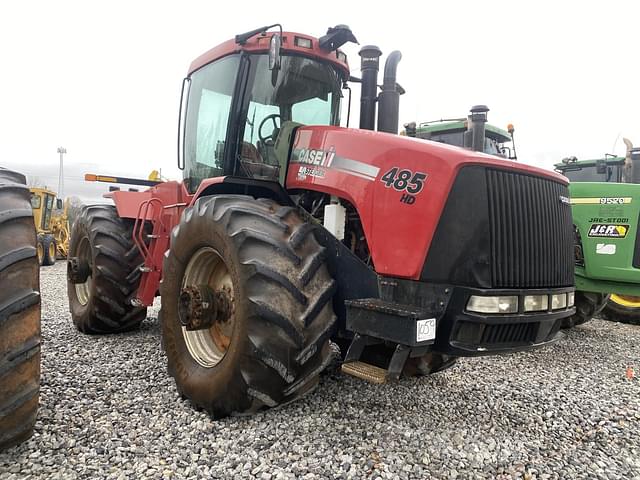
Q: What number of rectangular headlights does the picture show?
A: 4